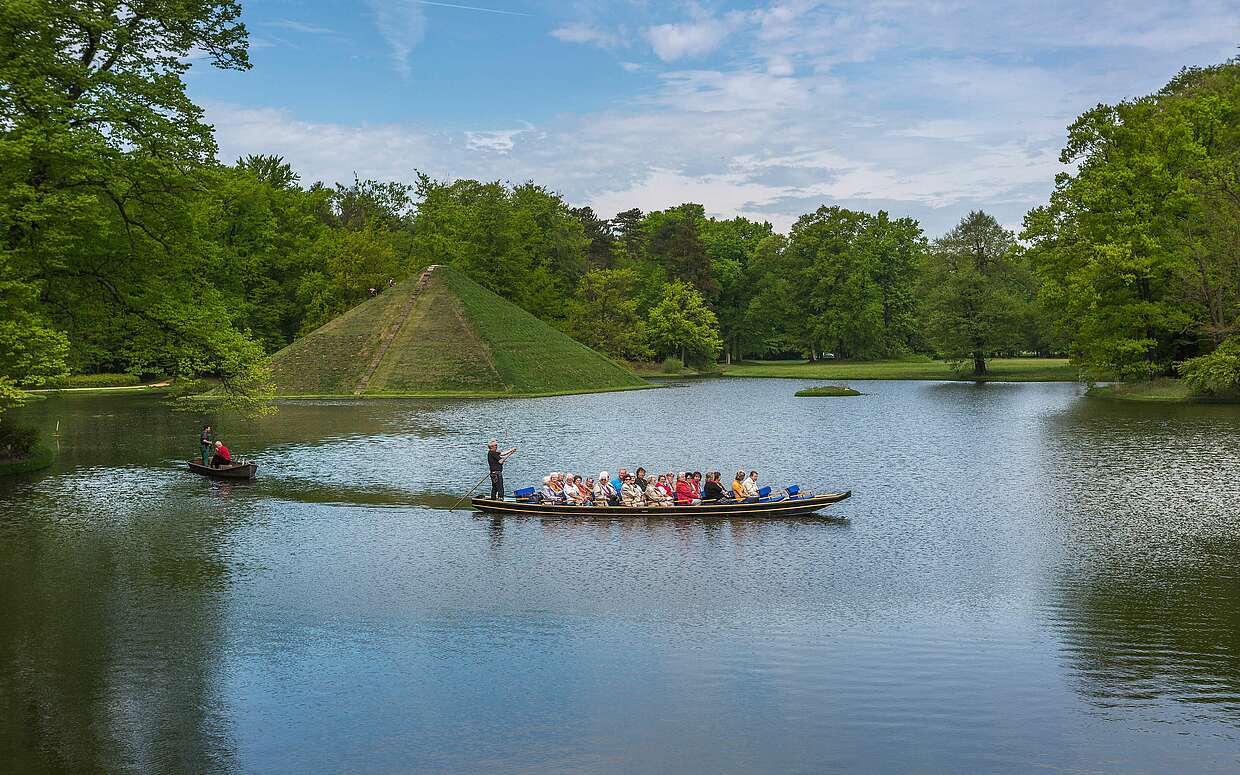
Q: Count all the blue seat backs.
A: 3